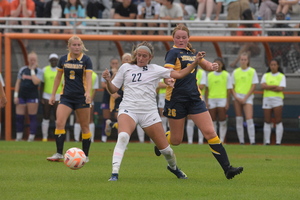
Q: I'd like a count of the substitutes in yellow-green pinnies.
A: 7